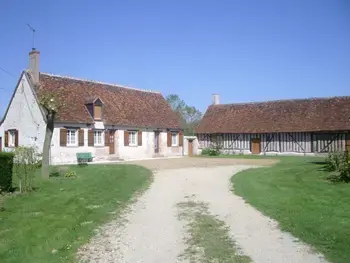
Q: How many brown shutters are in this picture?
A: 10